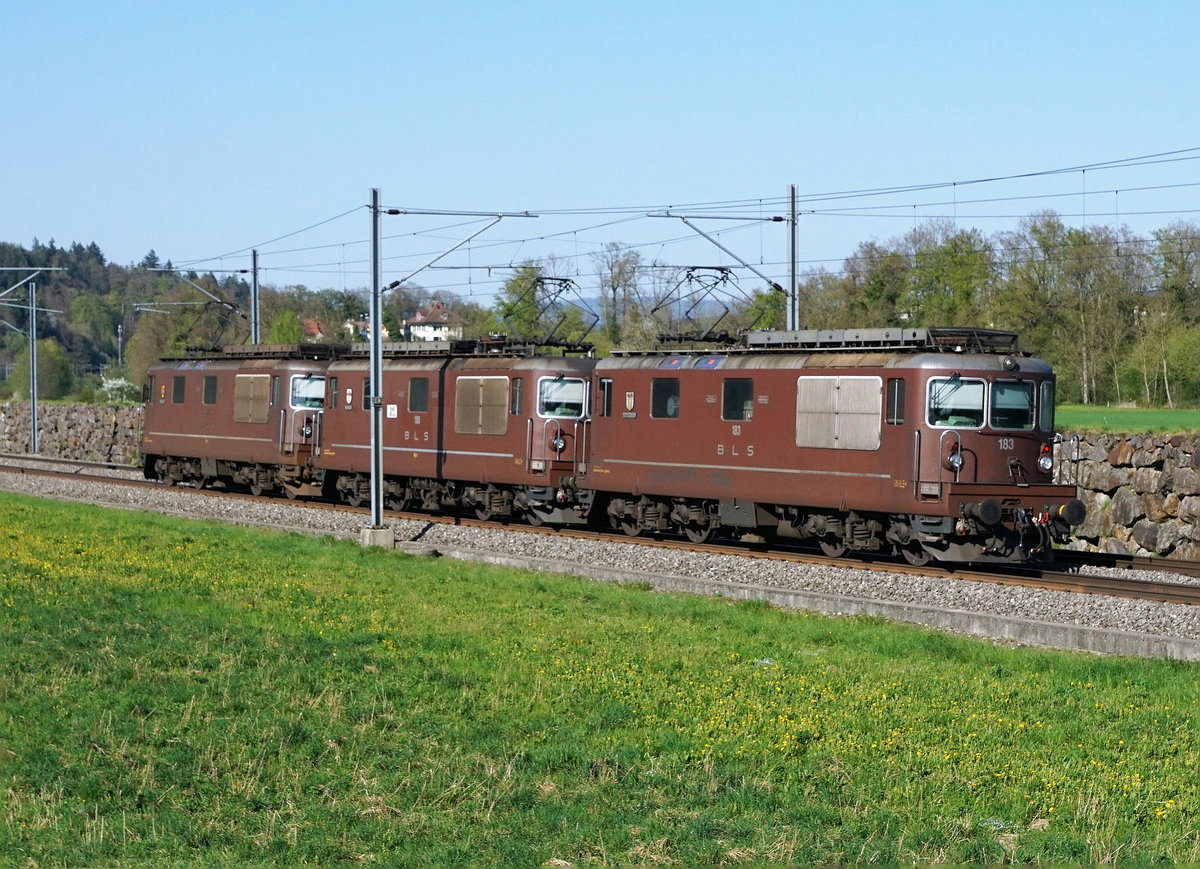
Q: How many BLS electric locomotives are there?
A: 3